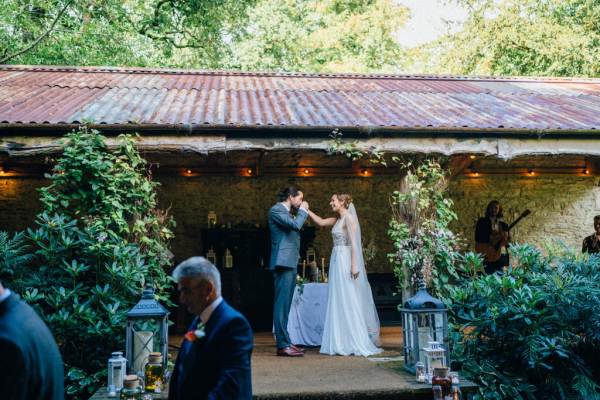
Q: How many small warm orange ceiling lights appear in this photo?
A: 8